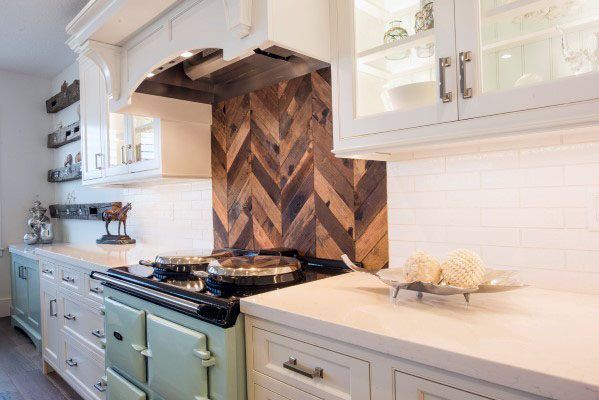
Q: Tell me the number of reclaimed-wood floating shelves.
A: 4